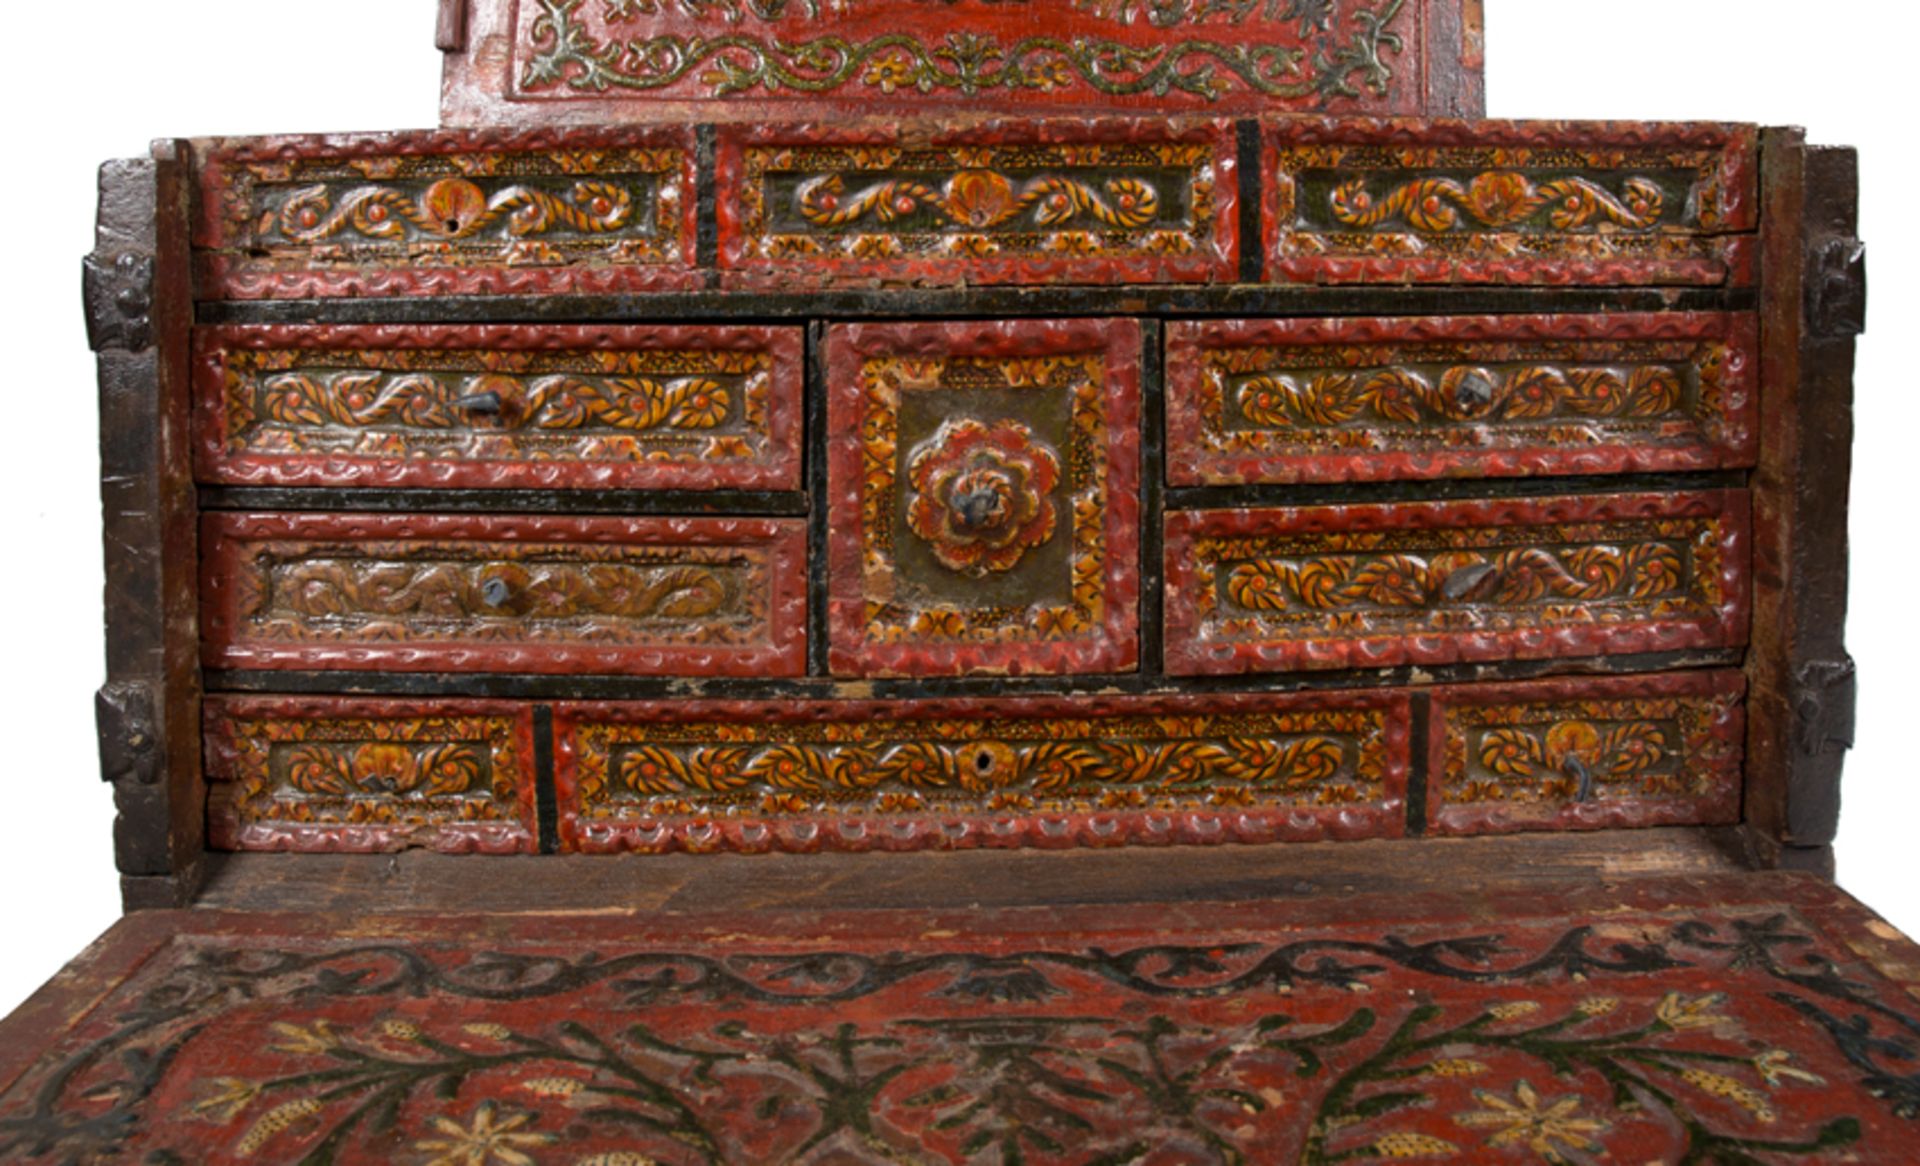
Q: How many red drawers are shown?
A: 11